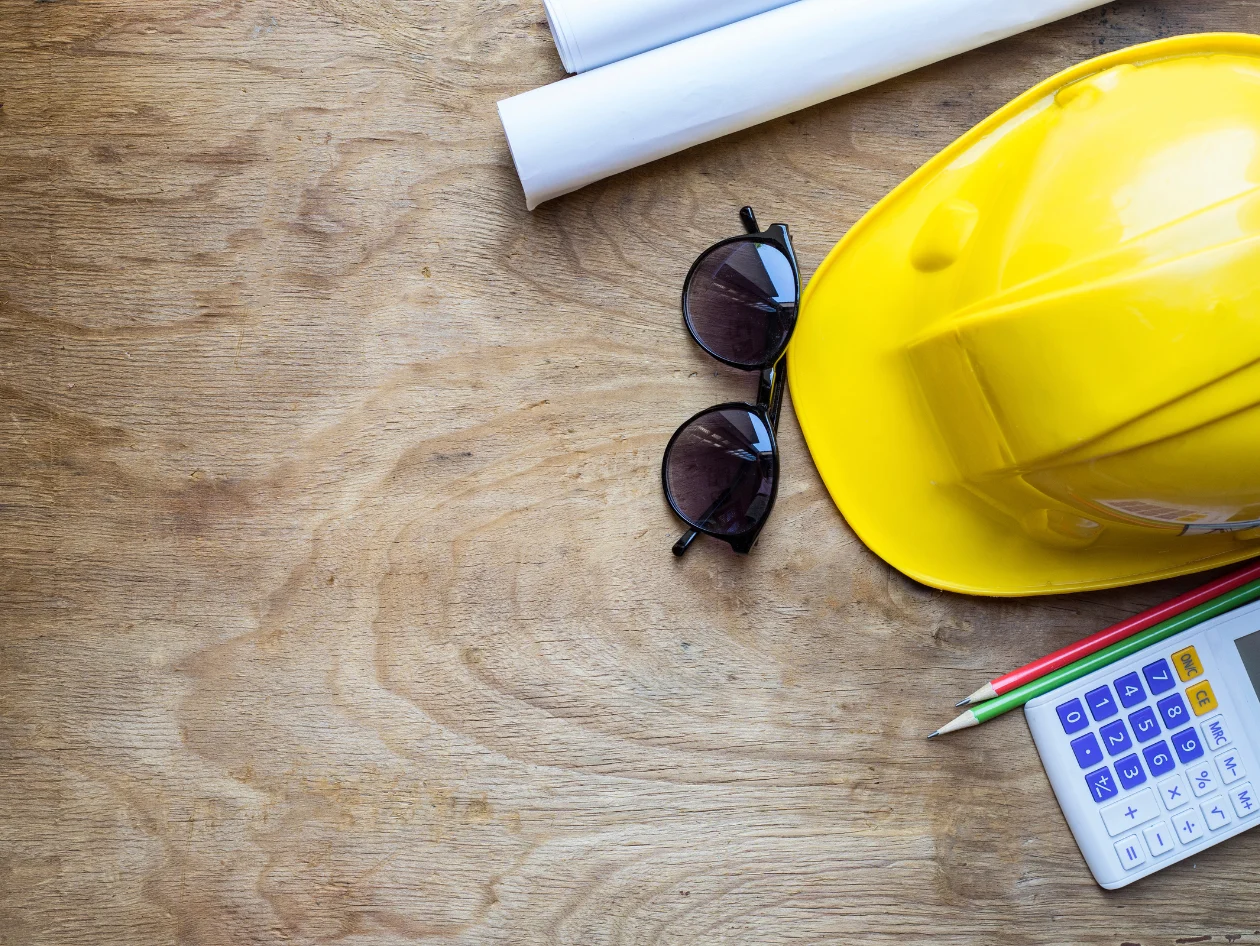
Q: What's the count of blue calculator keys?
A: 12